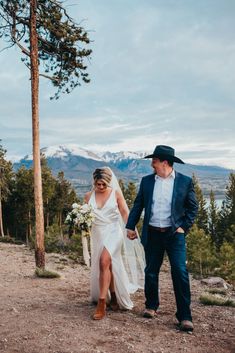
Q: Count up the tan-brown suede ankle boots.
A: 2